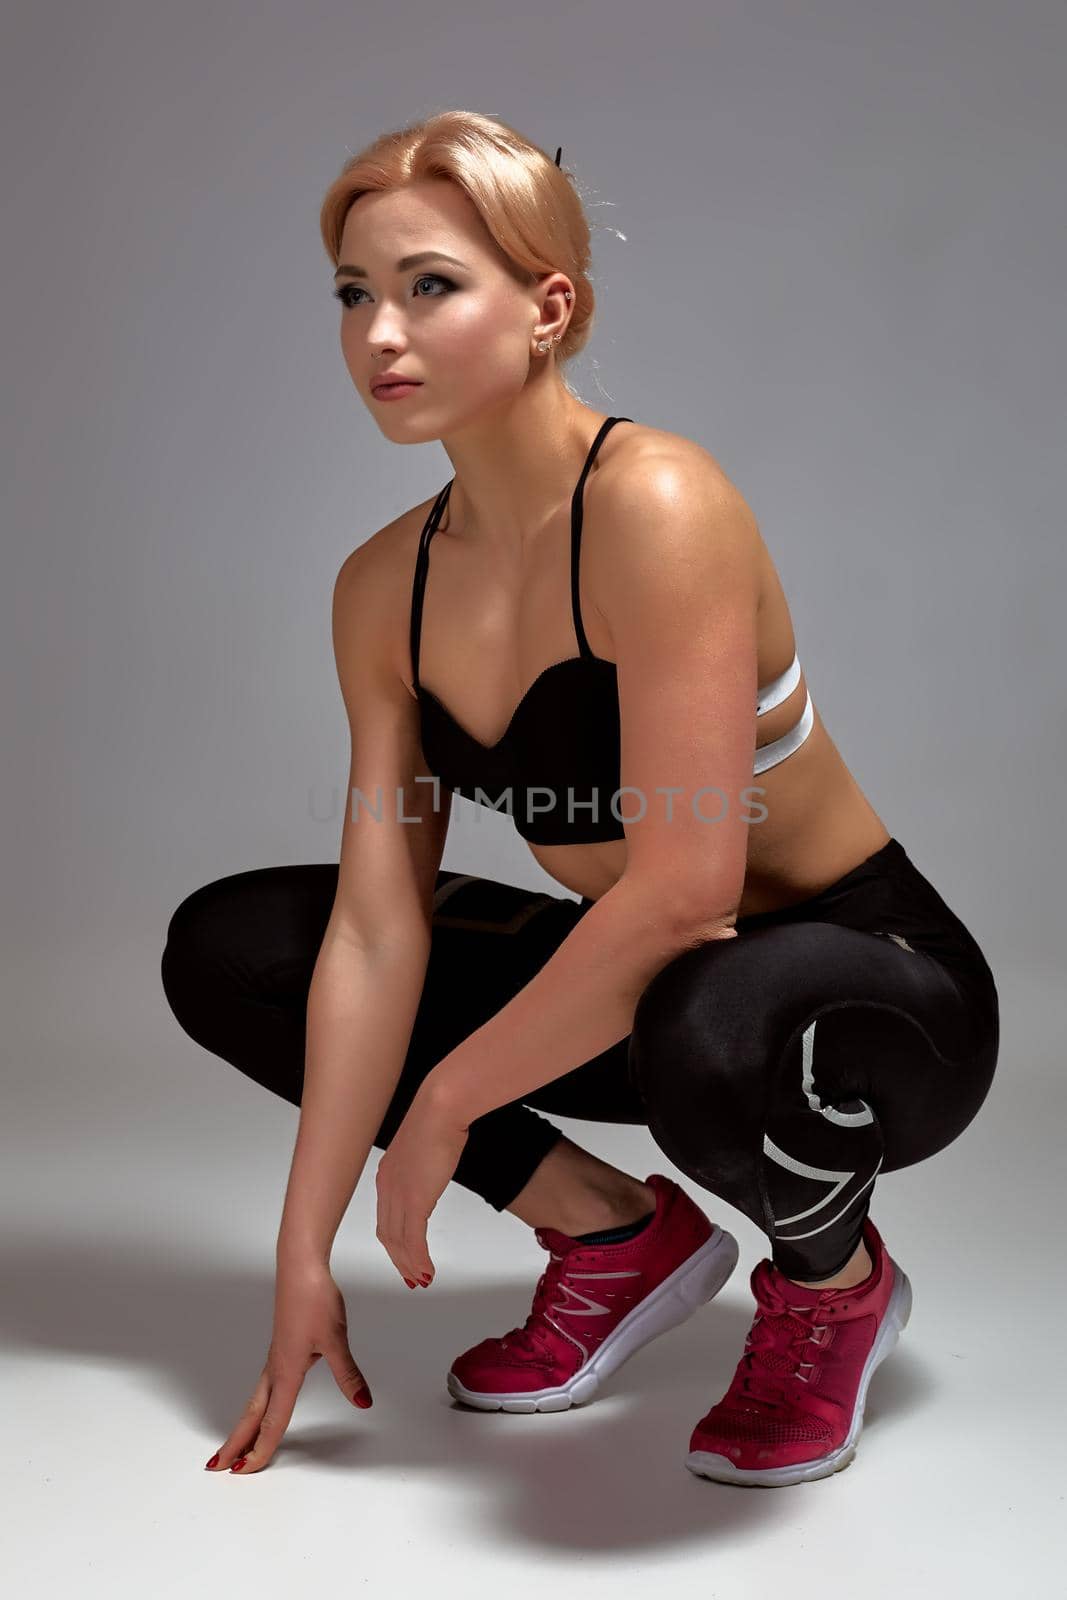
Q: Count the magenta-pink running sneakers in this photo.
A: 2